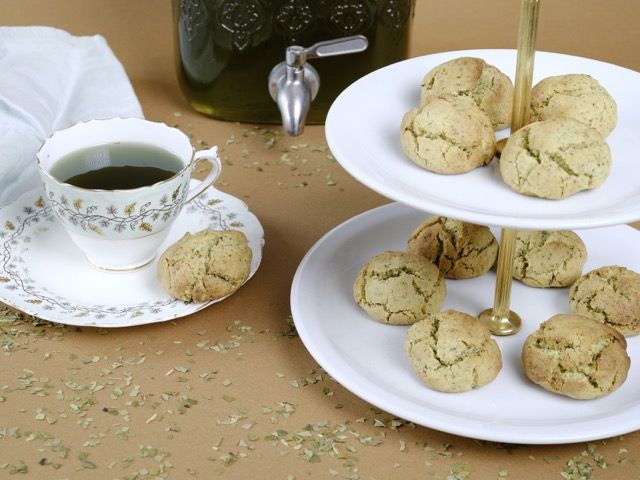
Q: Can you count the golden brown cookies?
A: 11